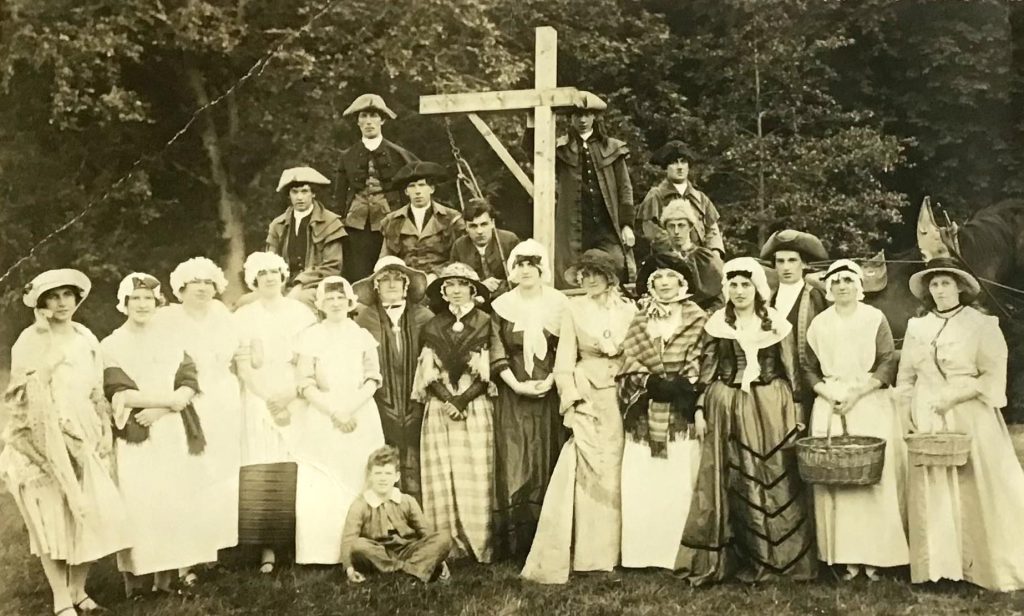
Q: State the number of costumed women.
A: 13